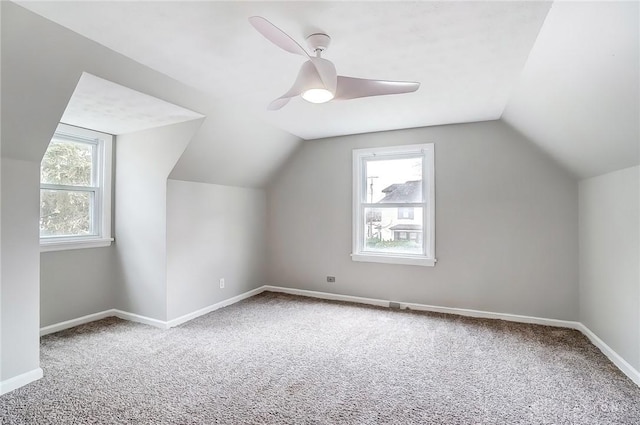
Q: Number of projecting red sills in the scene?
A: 0